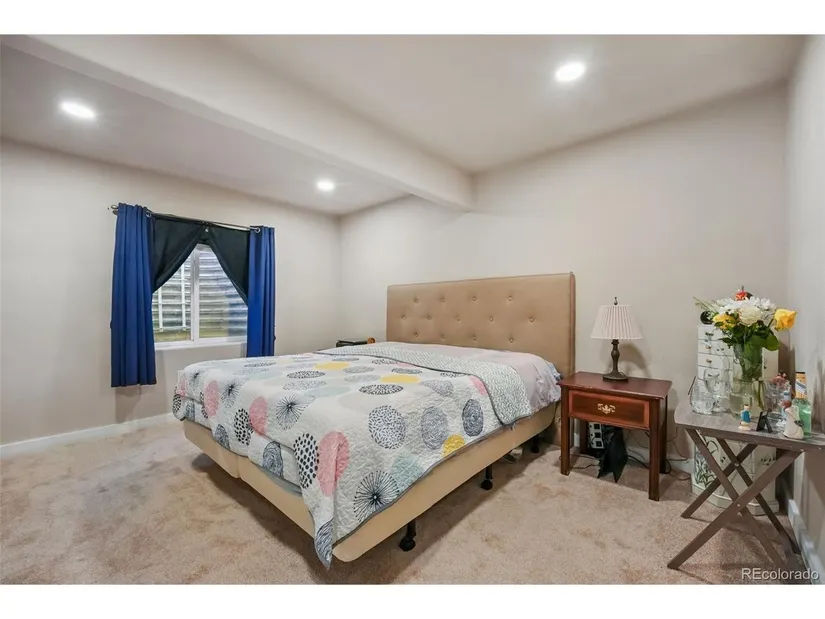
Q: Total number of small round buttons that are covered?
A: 13